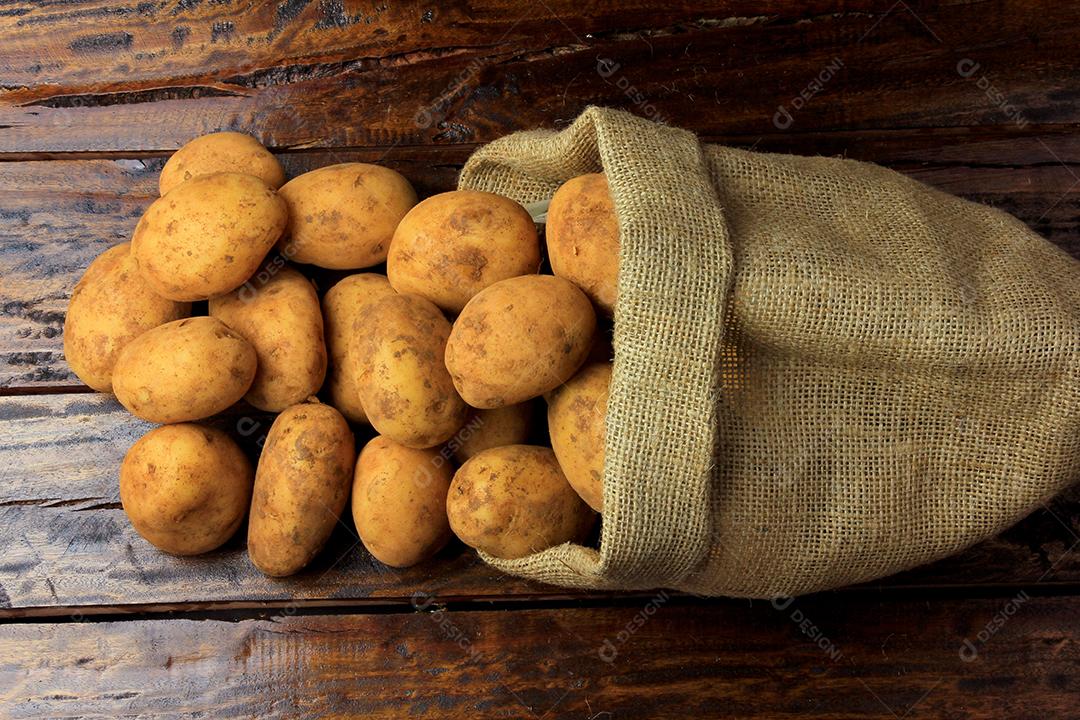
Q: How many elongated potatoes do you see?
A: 1